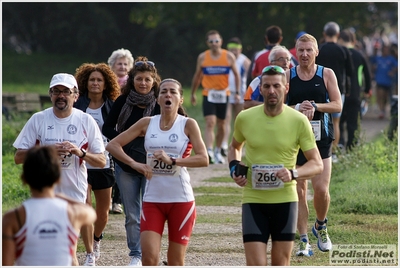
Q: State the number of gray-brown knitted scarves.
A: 1